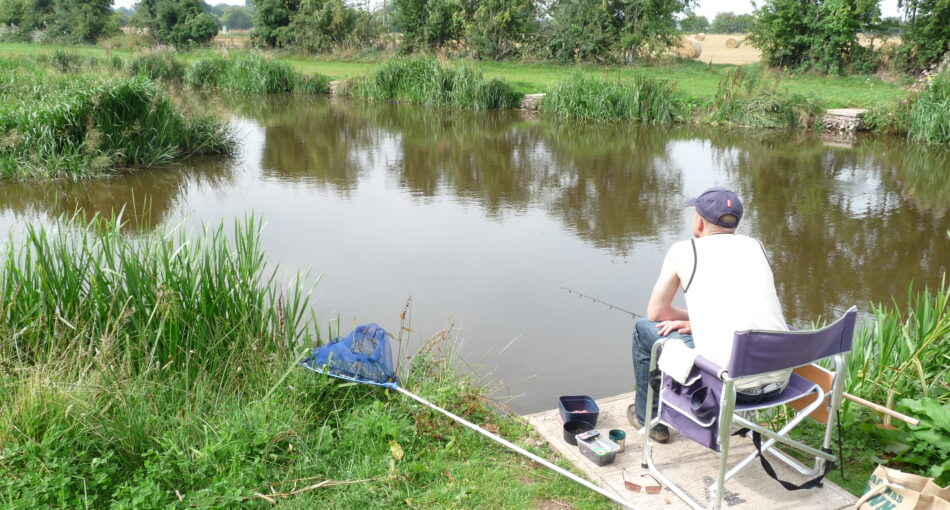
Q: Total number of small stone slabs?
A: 3